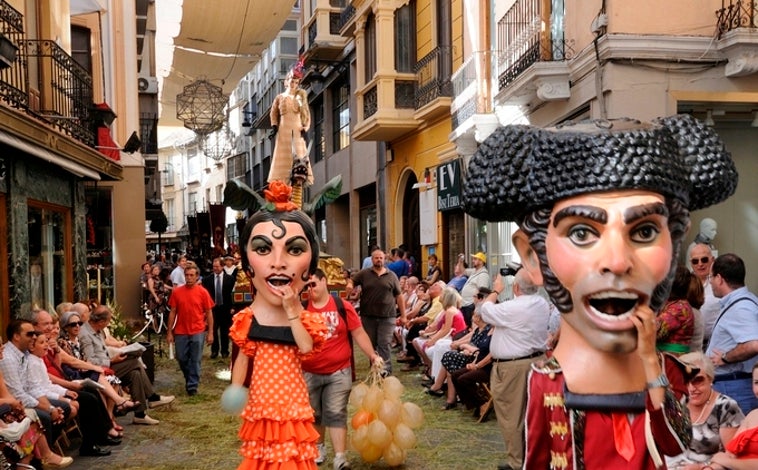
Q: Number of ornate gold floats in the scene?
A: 1